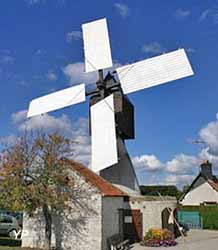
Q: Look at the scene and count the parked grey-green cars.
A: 1